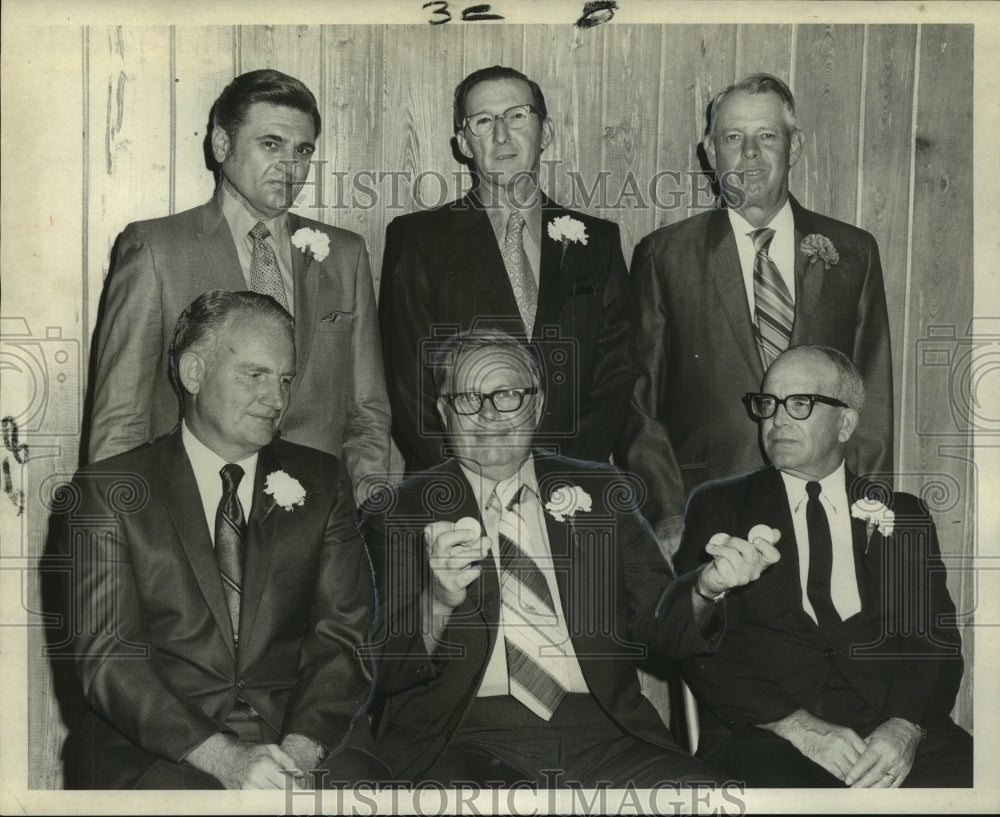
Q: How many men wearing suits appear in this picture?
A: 6